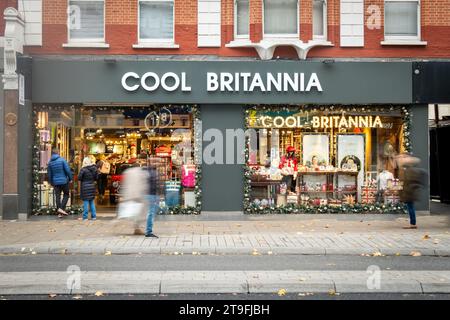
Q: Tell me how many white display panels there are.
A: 2